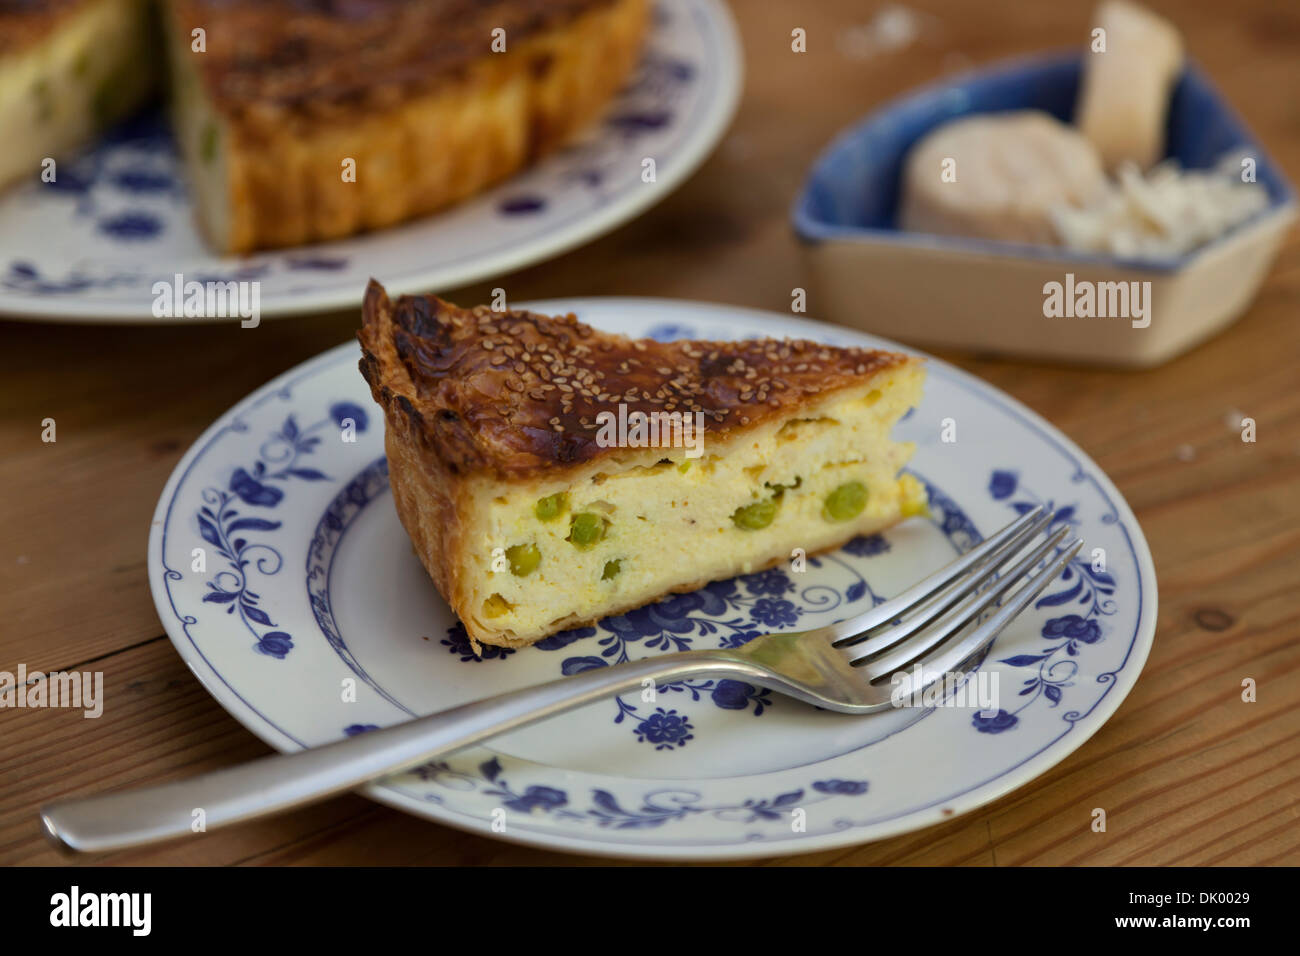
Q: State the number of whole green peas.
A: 5